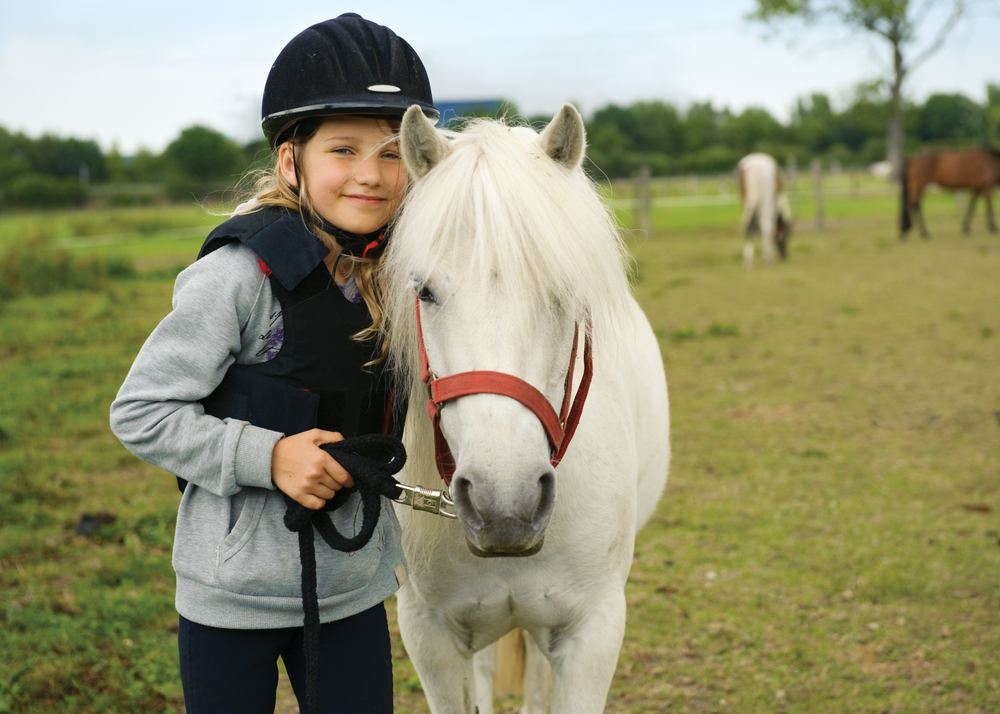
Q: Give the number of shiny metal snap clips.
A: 1